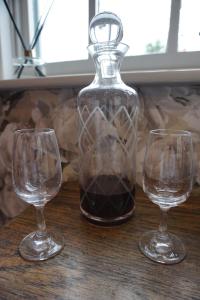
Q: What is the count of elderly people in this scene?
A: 0